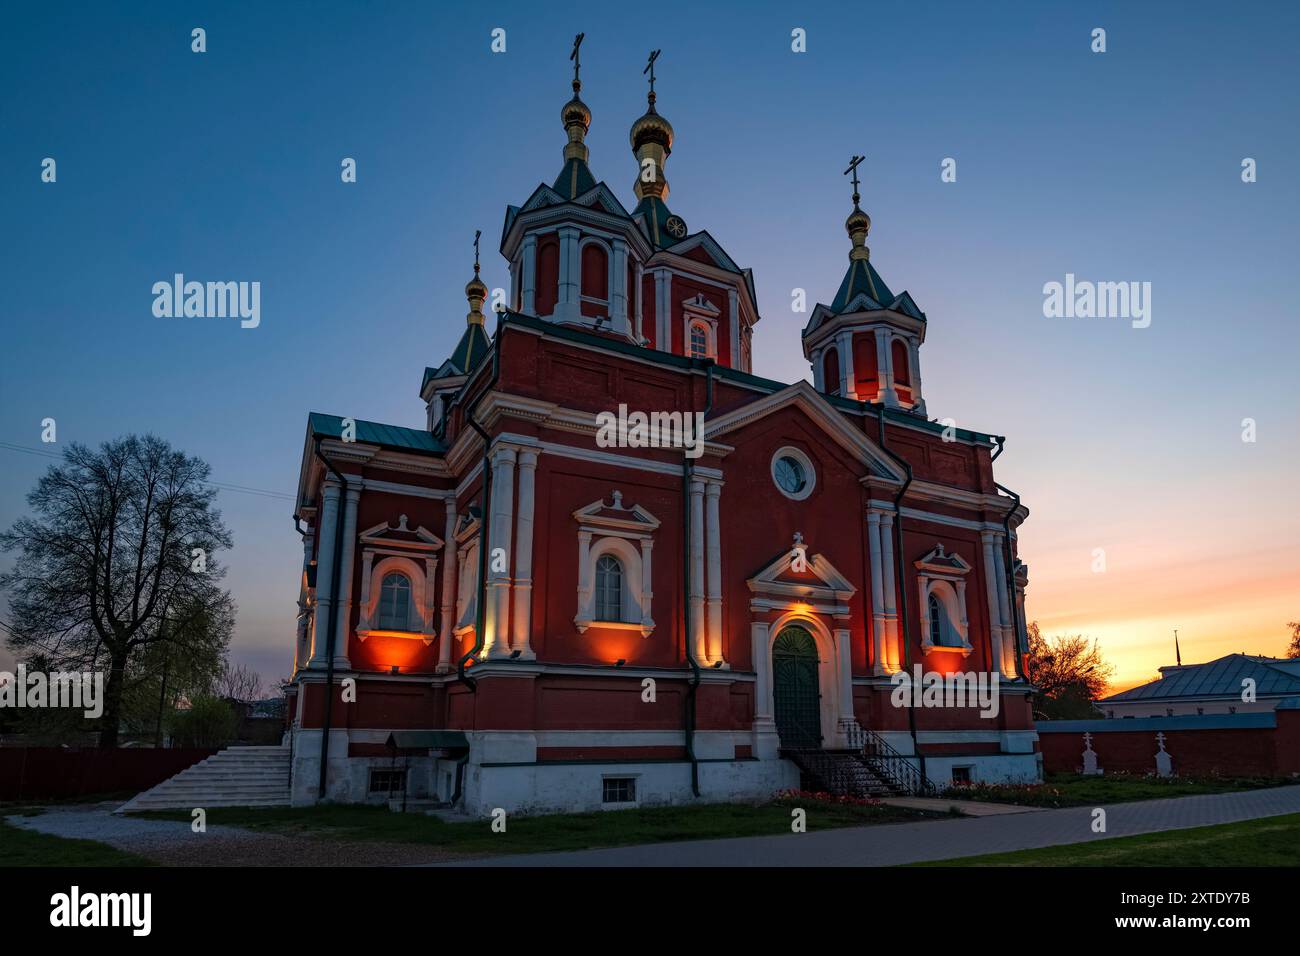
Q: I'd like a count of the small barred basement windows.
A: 3